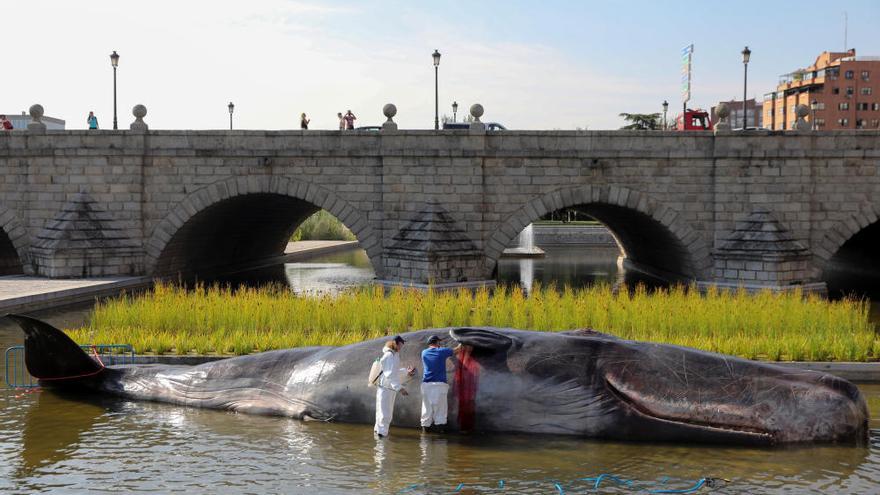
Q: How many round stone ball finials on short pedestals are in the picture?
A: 6